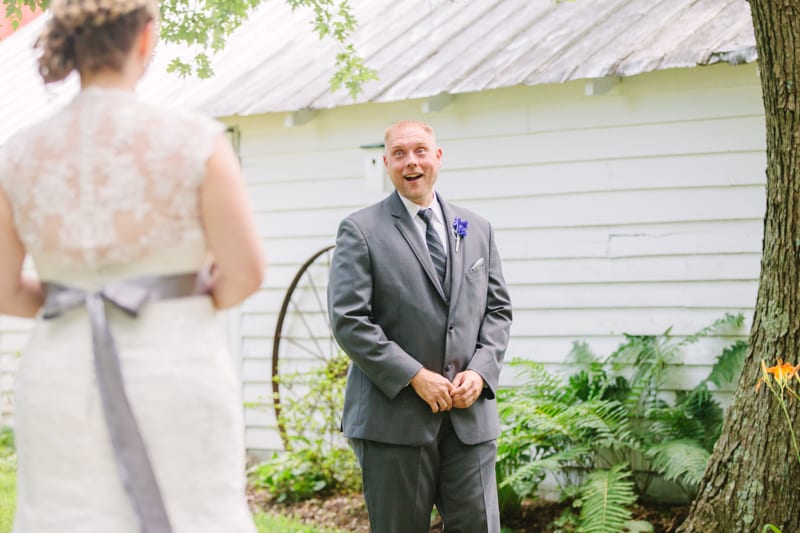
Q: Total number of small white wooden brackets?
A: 3